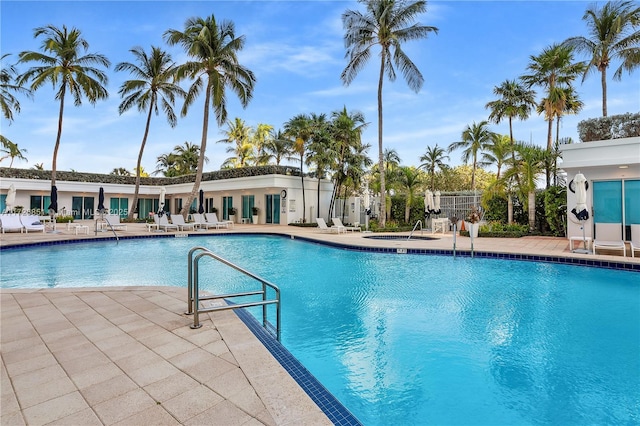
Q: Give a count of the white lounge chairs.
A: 11